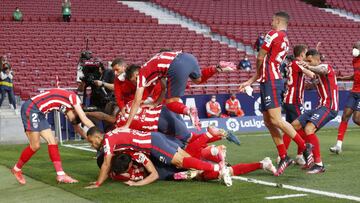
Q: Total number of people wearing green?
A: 2